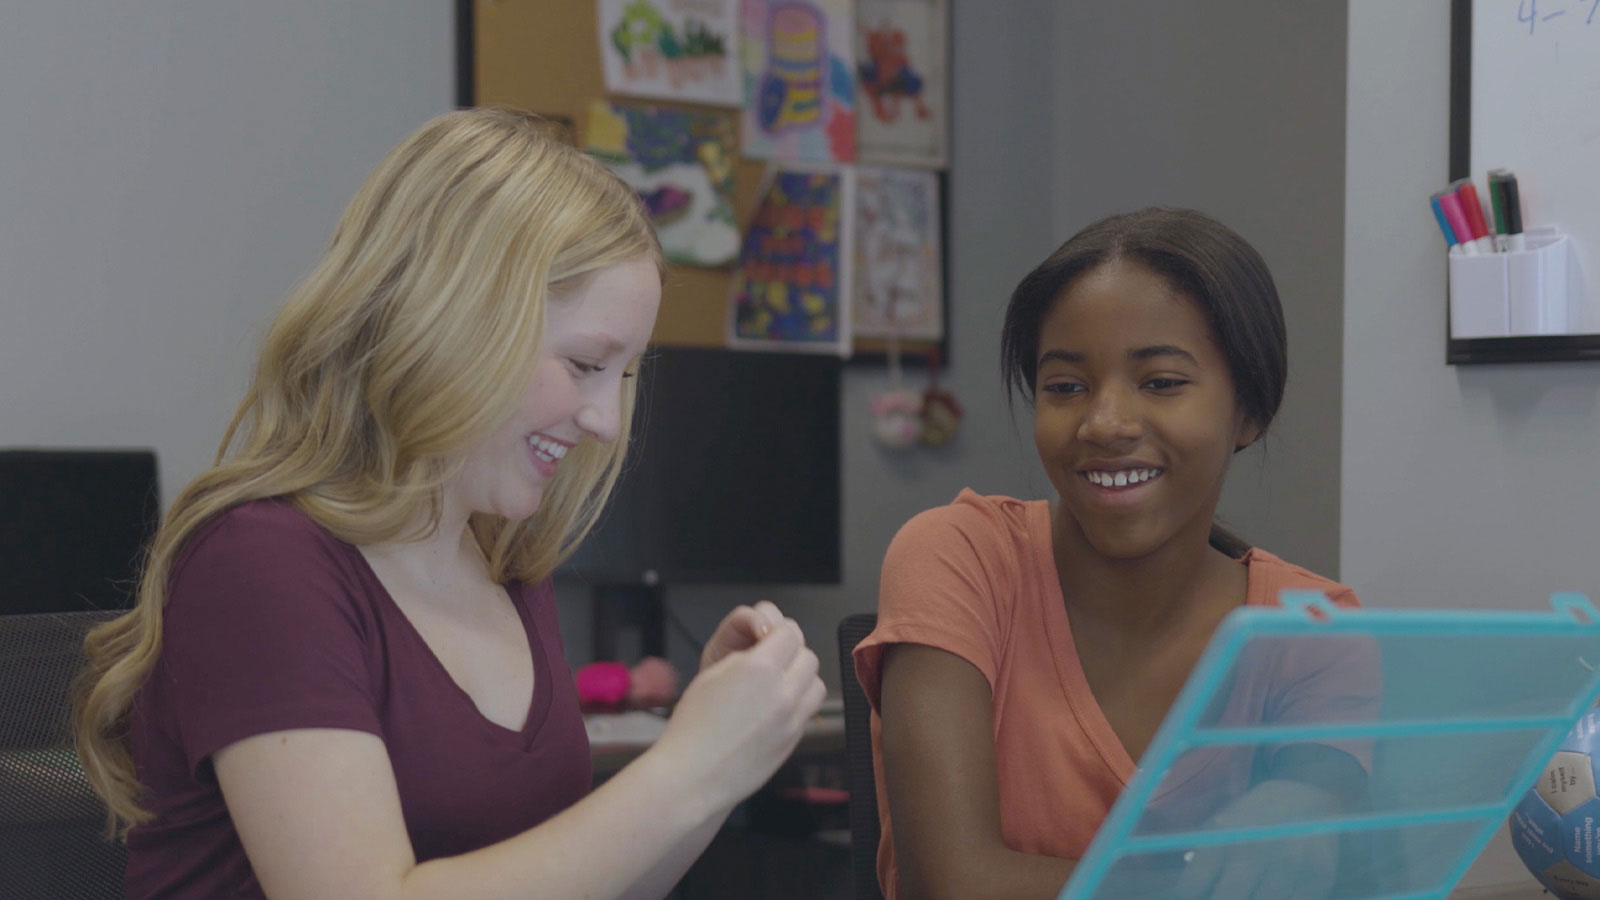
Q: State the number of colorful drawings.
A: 6